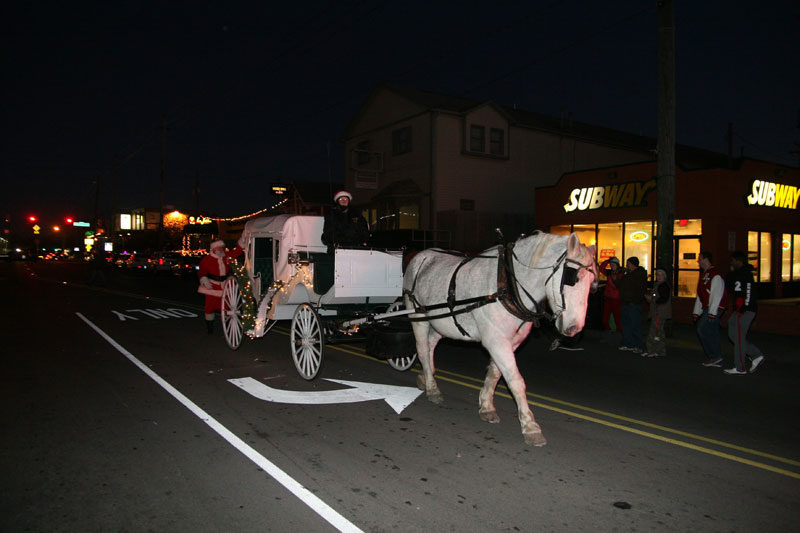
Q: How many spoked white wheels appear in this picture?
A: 3